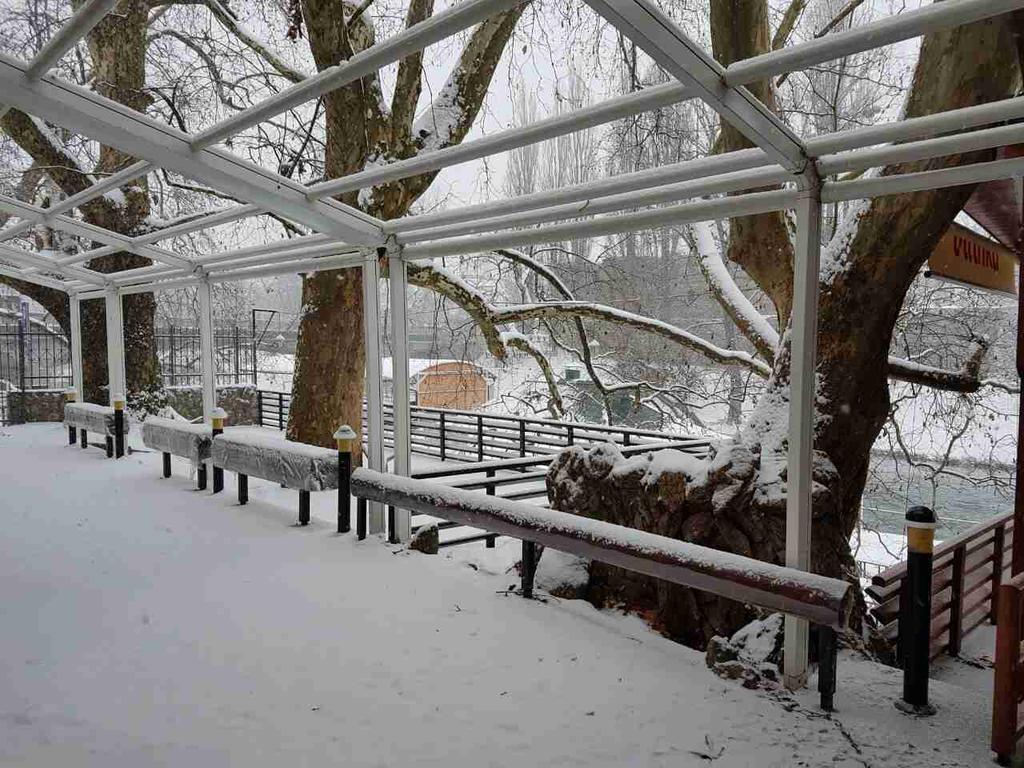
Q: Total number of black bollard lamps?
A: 5